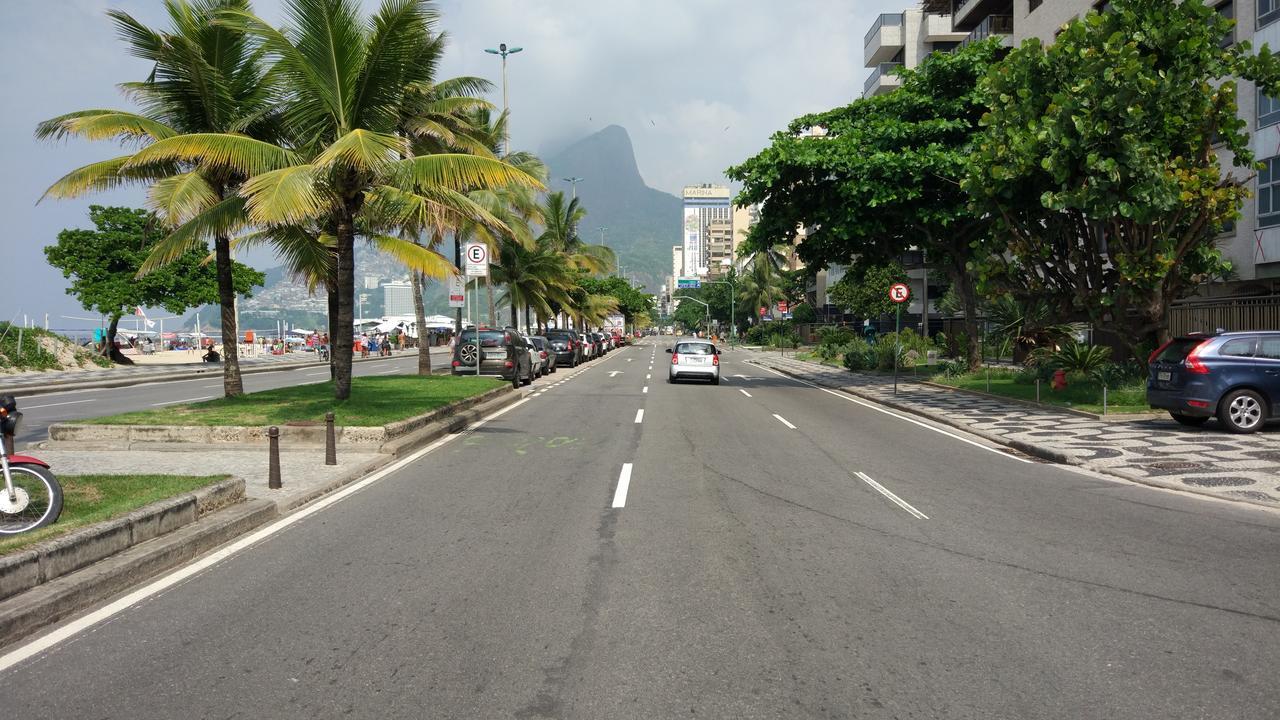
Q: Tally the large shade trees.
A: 3